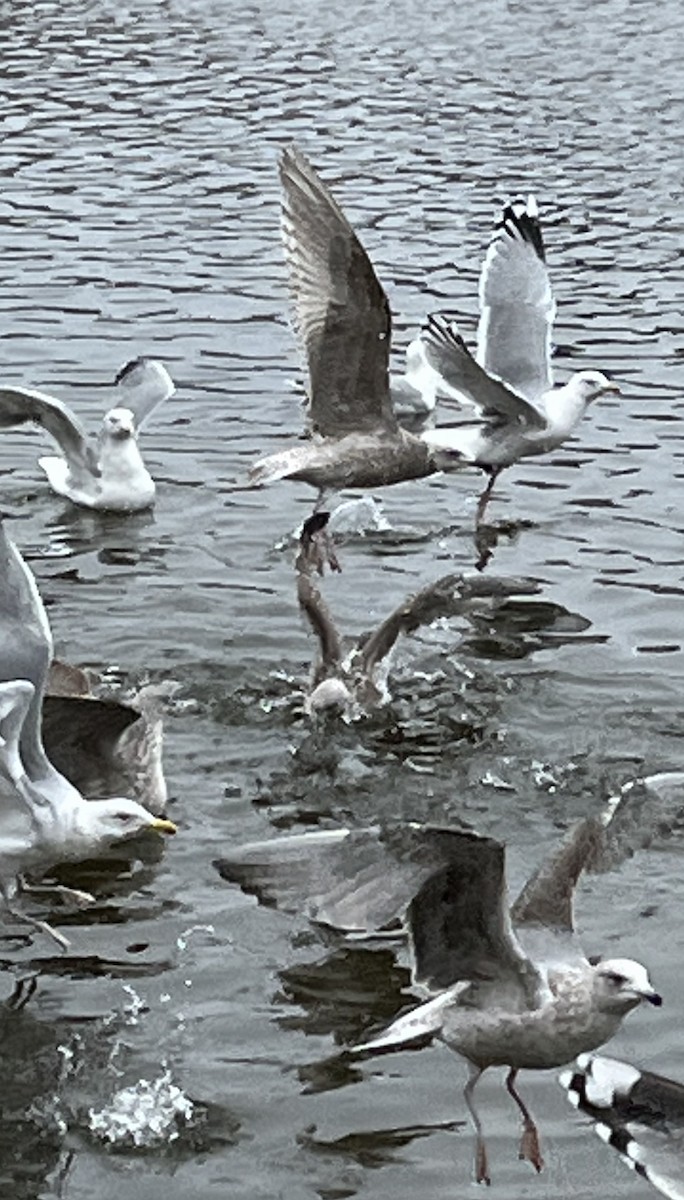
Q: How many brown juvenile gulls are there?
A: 4